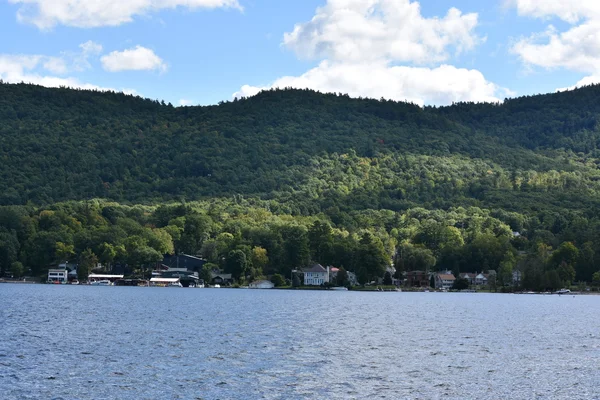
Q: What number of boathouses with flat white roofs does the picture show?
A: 2